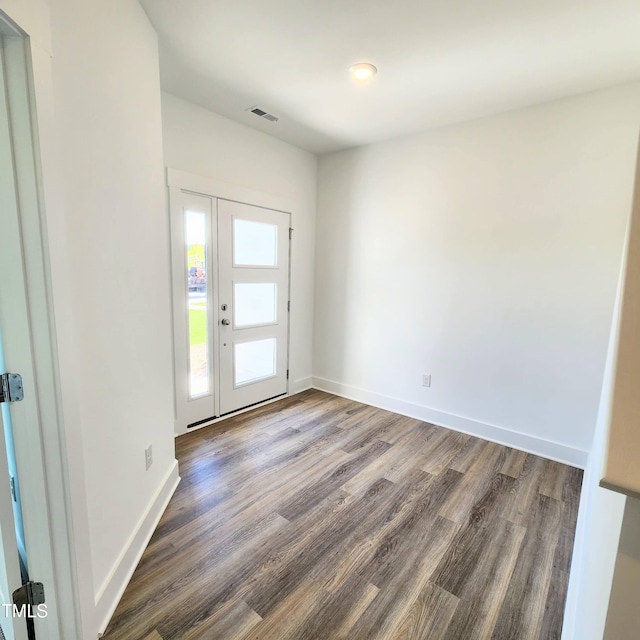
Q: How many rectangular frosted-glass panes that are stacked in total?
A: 3